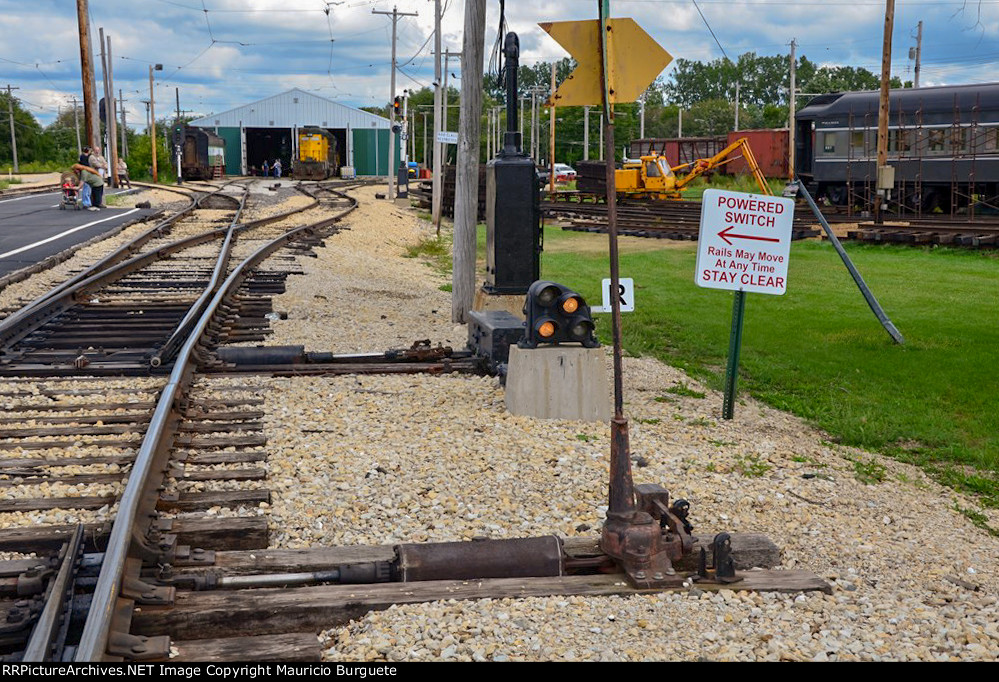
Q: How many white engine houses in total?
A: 1